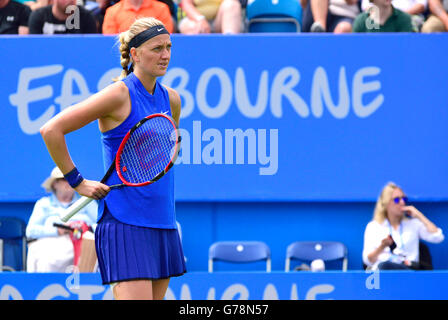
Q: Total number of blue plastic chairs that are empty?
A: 4